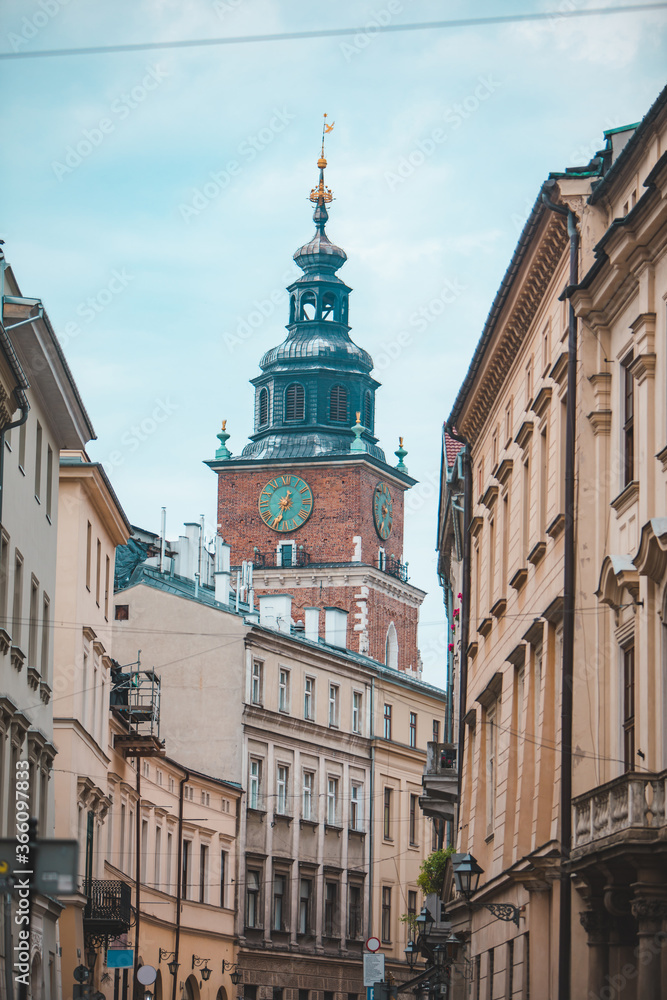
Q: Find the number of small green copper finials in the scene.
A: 3